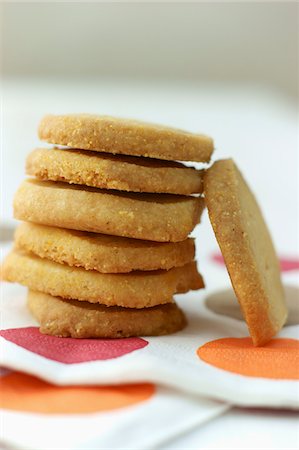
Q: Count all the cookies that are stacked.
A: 6